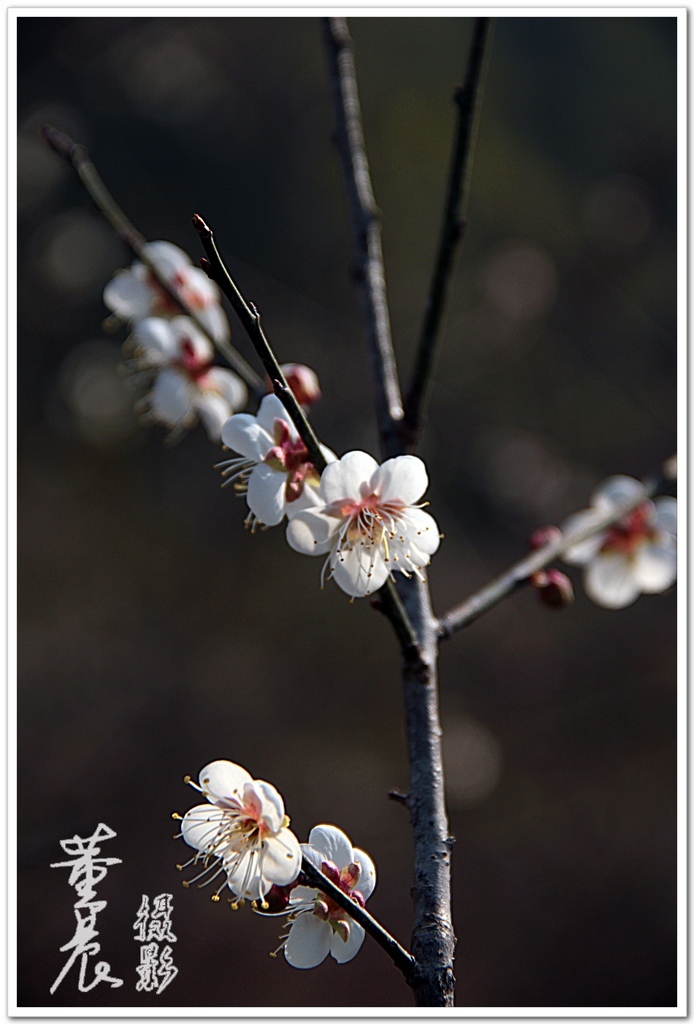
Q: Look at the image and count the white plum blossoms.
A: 7